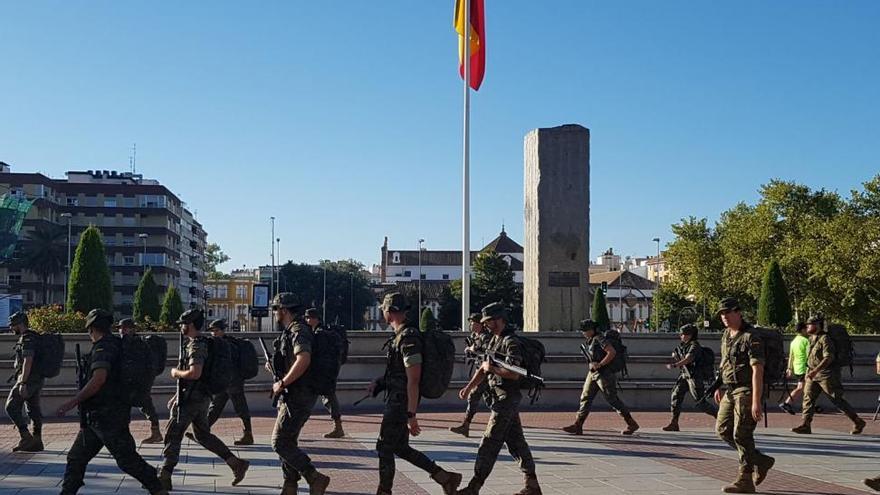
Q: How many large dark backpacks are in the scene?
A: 13